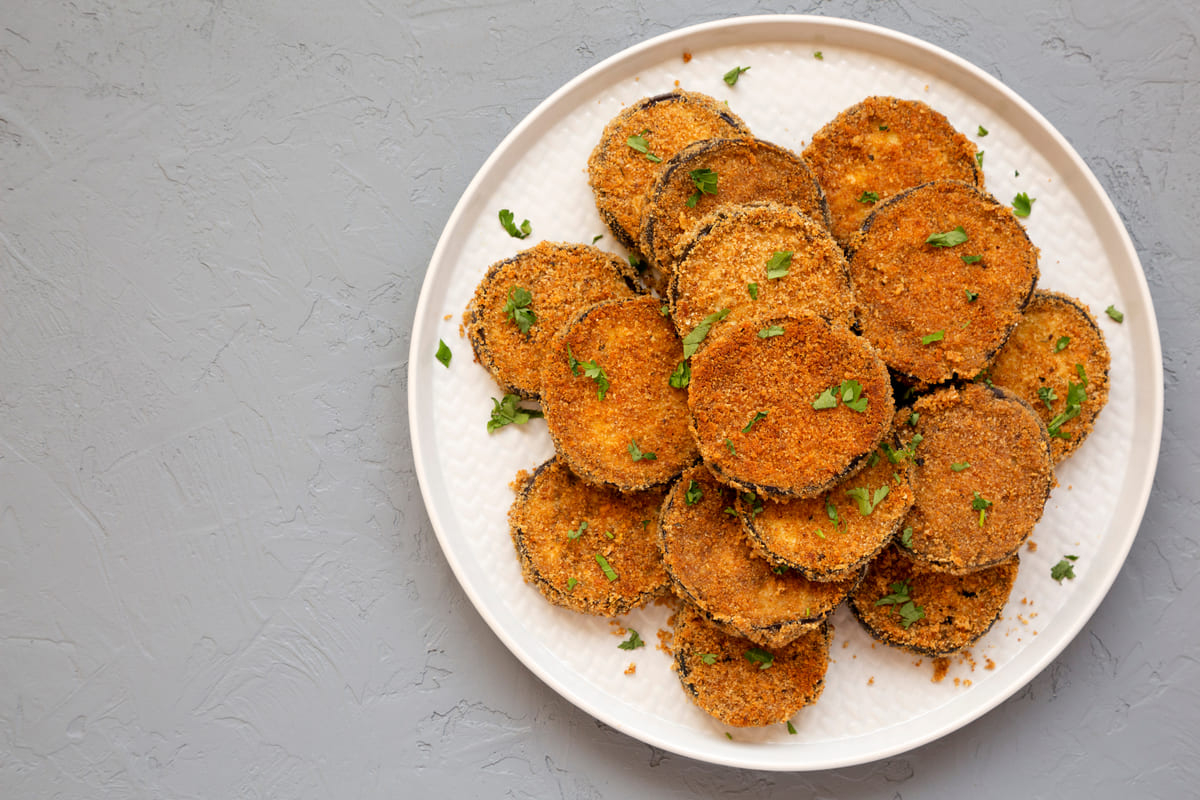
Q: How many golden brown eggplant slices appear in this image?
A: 15